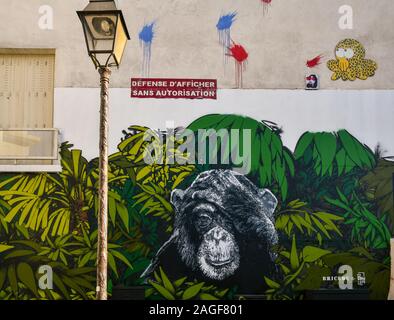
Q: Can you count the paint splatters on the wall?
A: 5